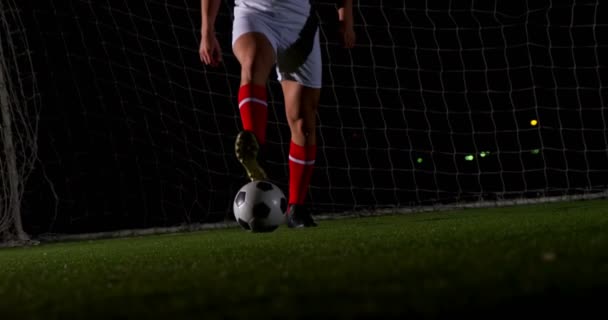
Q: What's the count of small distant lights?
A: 5